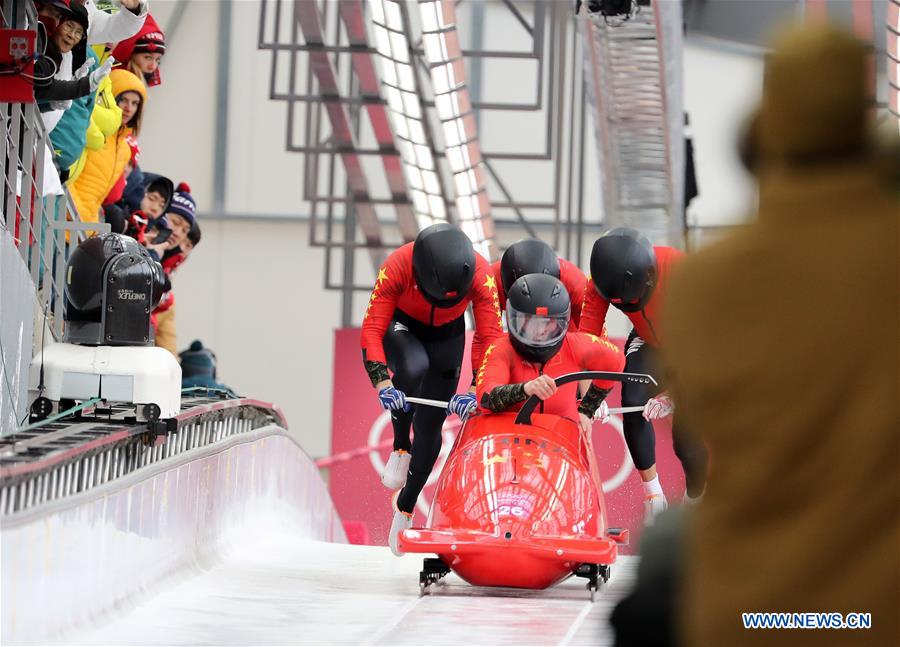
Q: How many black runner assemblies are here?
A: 2